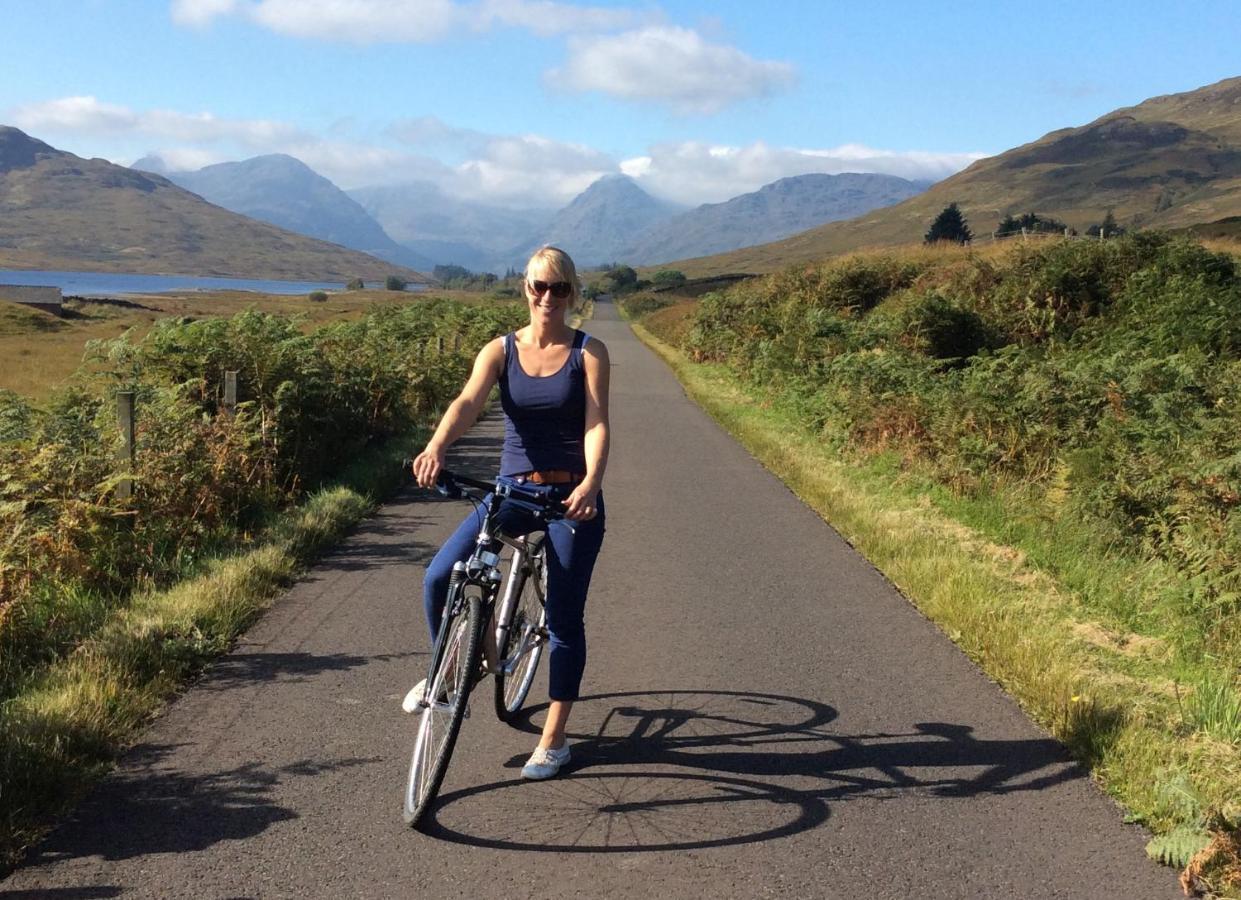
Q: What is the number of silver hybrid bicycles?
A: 1